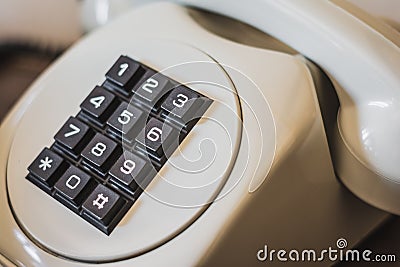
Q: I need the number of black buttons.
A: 12